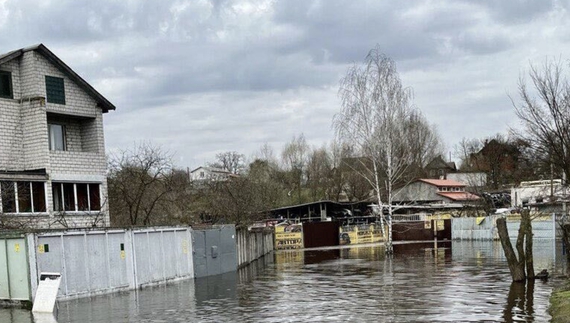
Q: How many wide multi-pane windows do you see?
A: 2